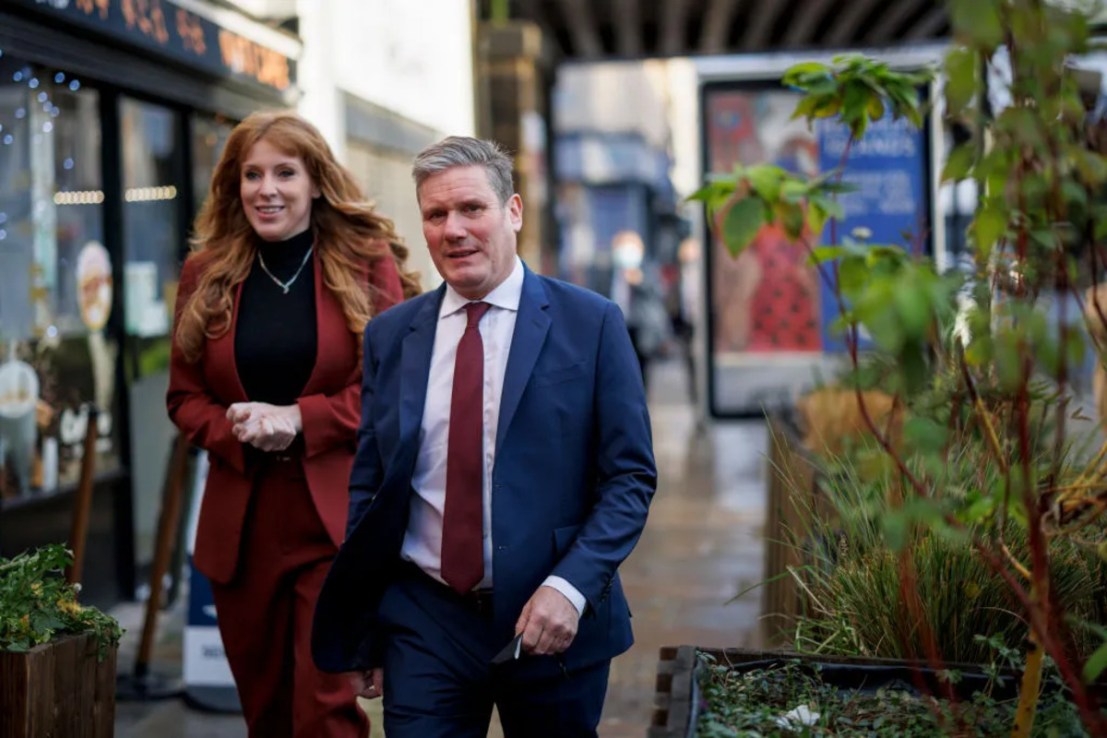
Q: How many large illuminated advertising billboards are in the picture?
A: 1